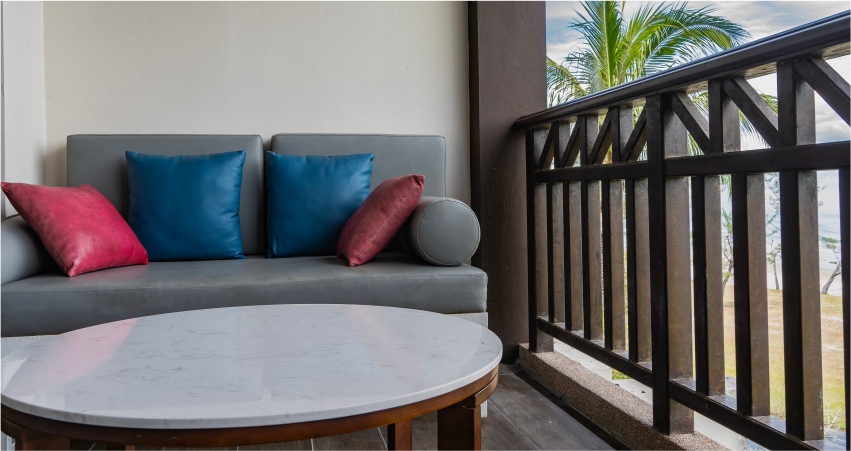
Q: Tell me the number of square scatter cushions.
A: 4